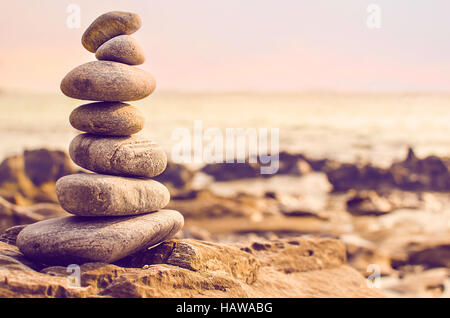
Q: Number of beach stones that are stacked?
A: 7